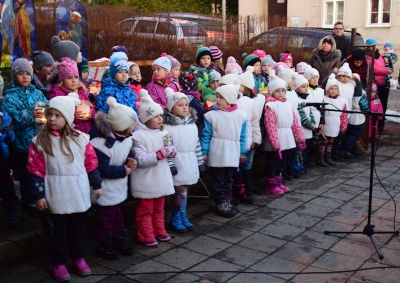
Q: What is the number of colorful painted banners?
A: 2